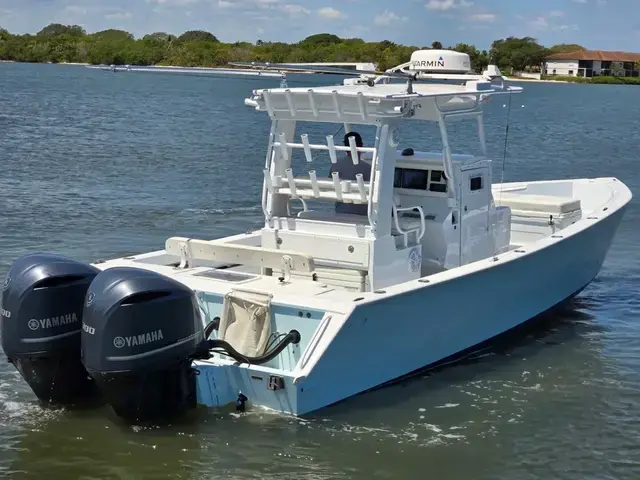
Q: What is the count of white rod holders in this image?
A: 14